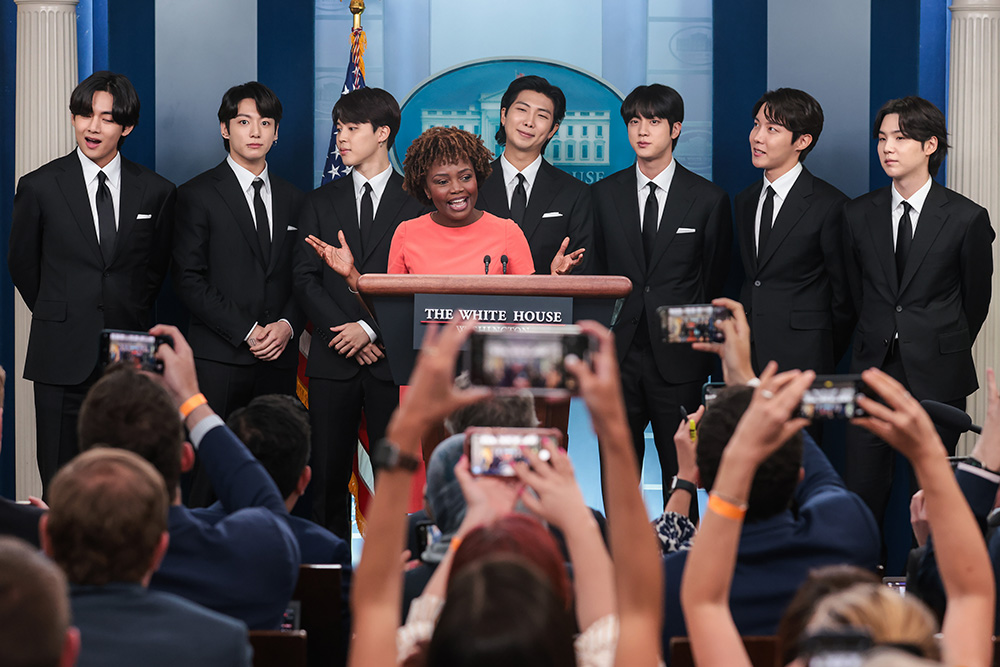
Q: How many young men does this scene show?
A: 7